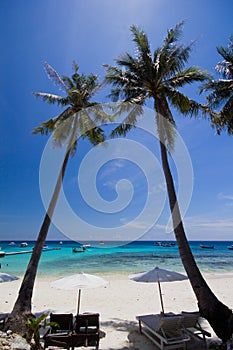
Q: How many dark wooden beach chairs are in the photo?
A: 2